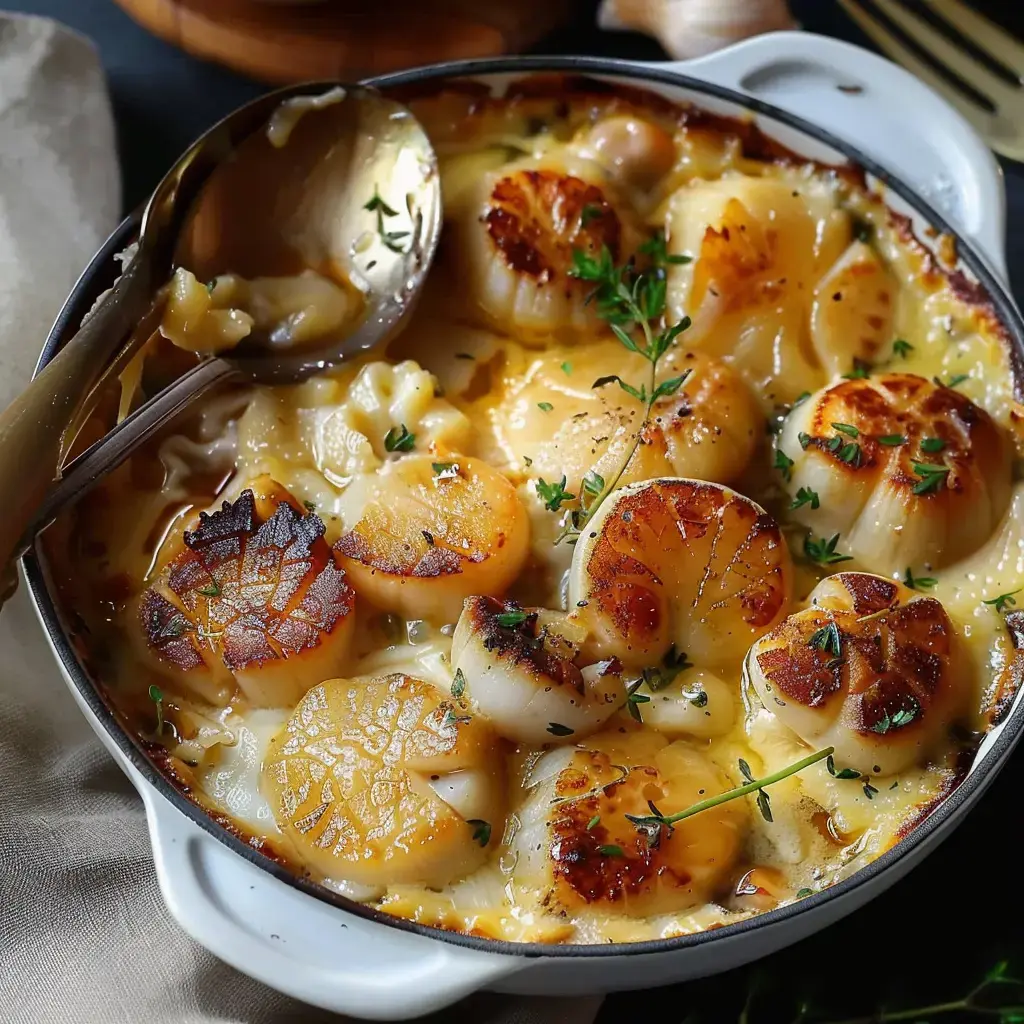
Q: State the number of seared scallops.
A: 11